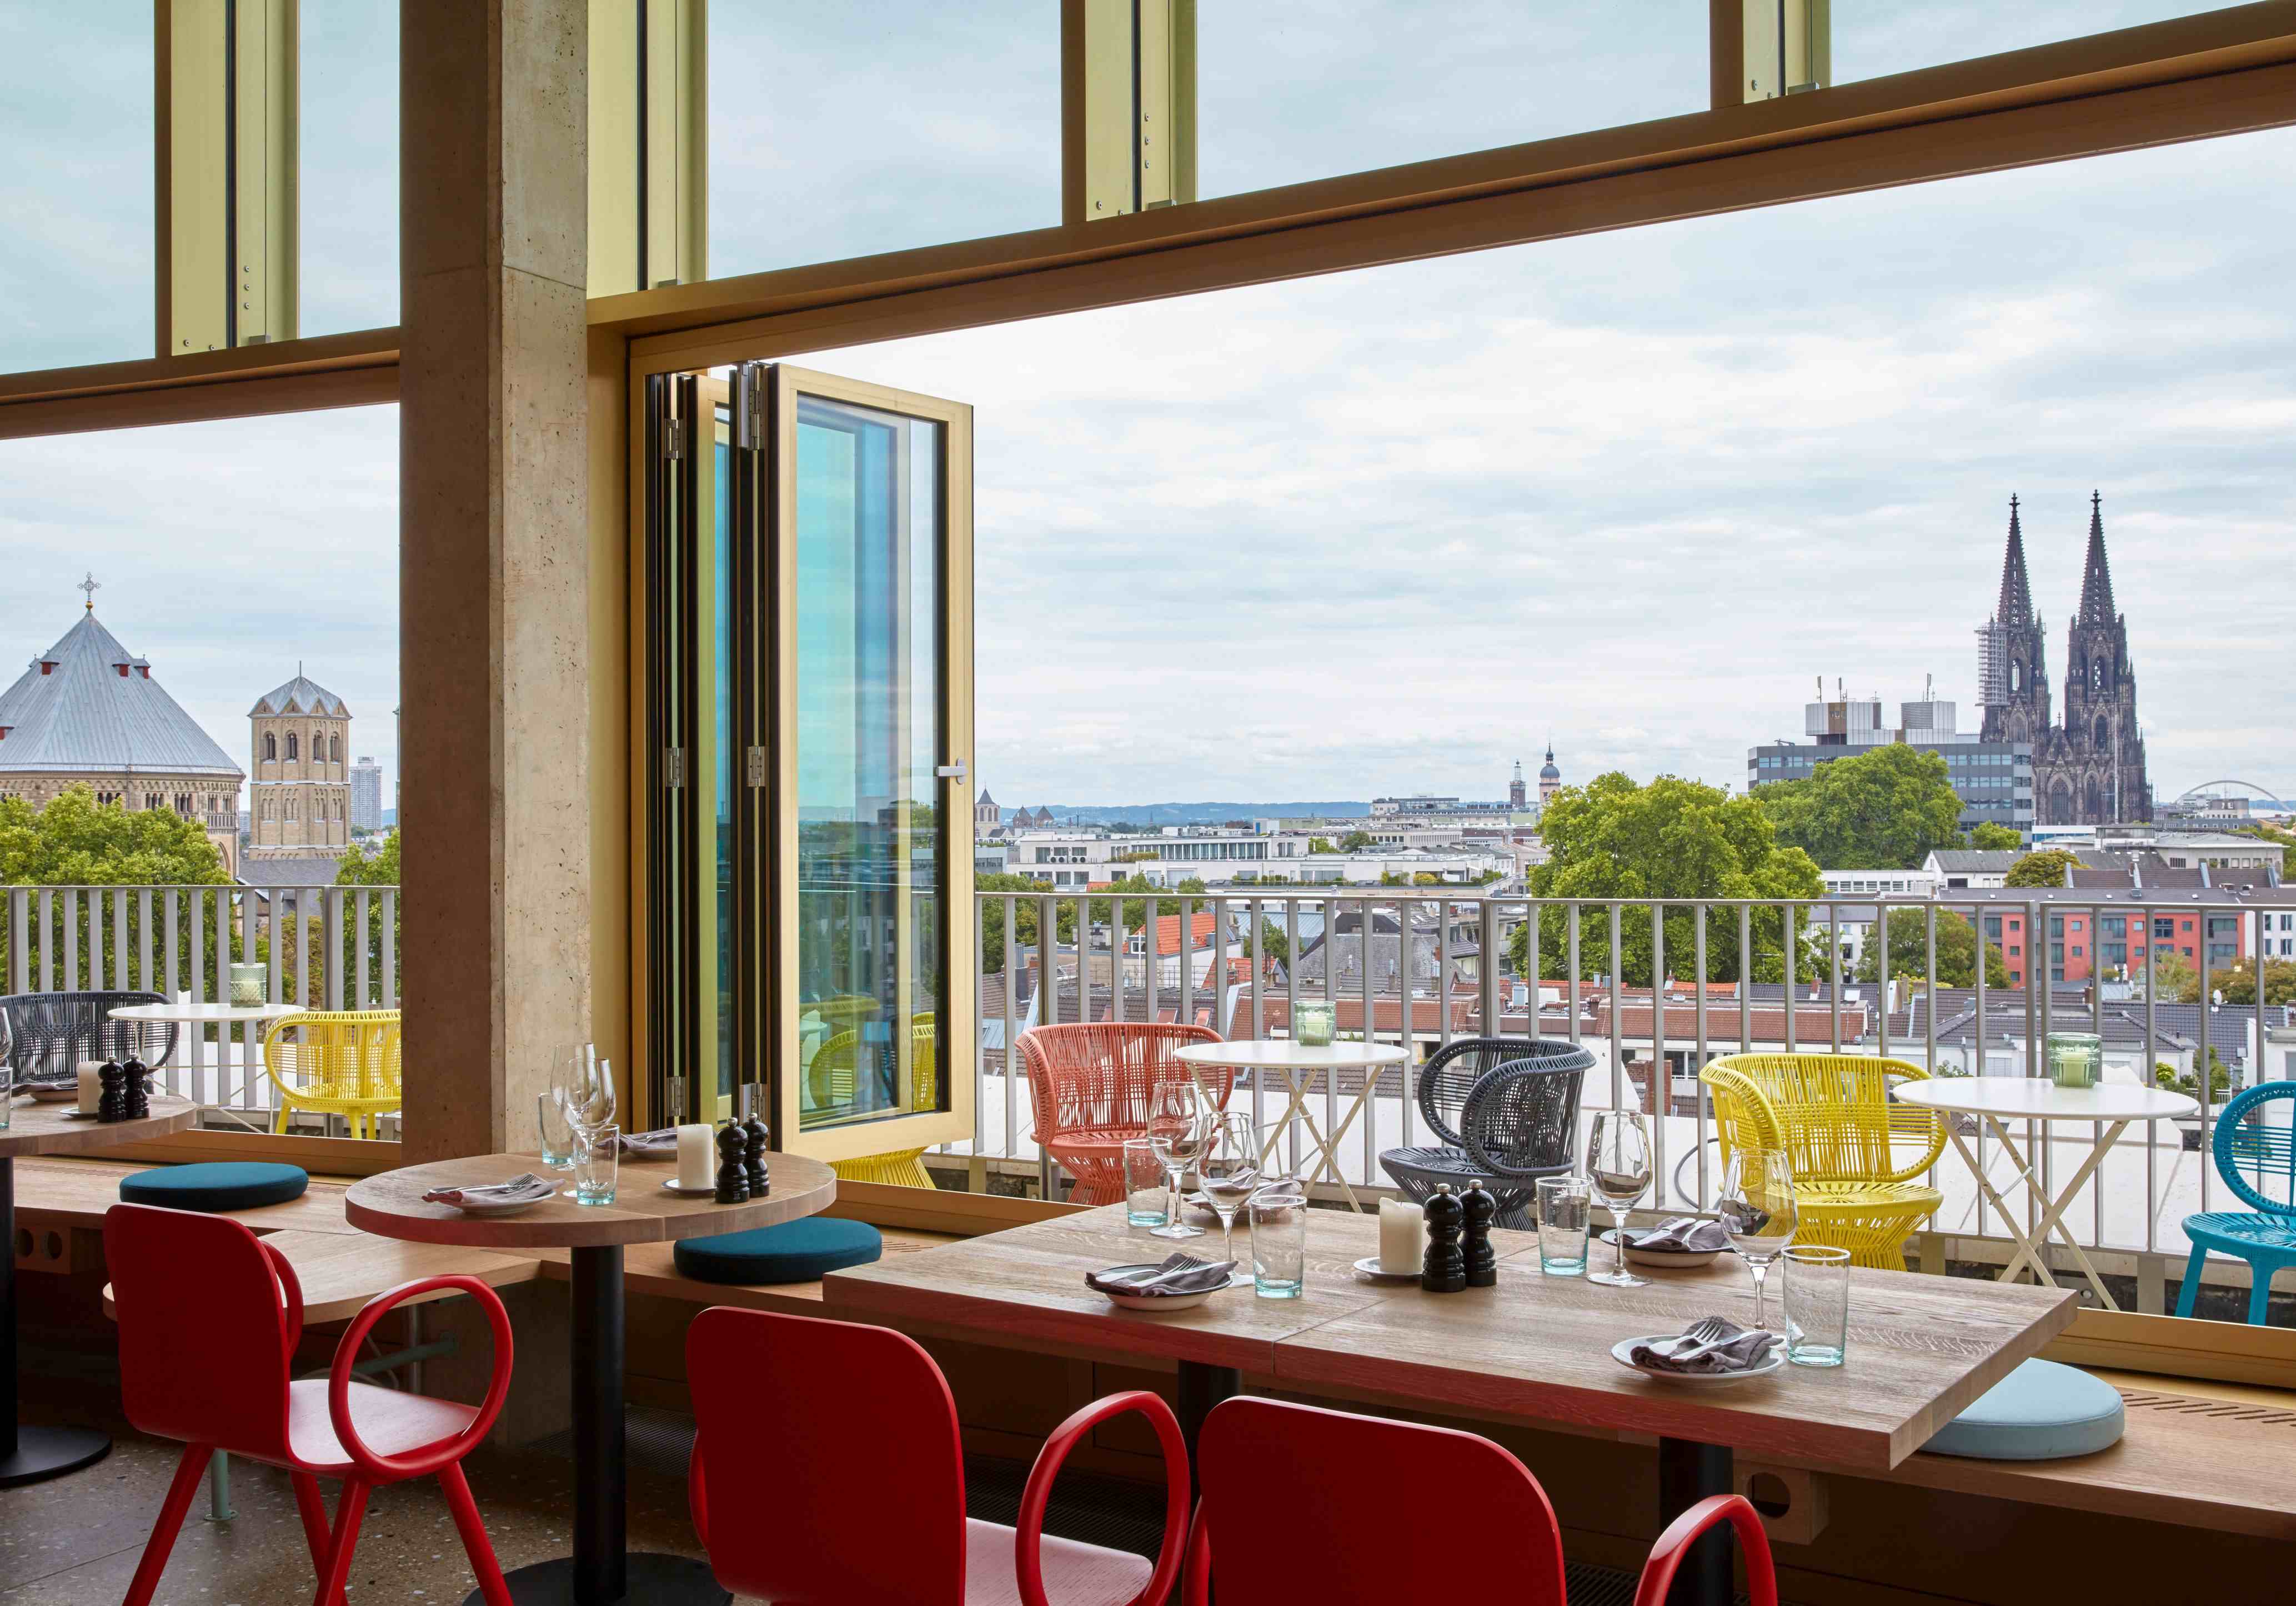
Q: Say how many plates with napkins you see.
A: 7